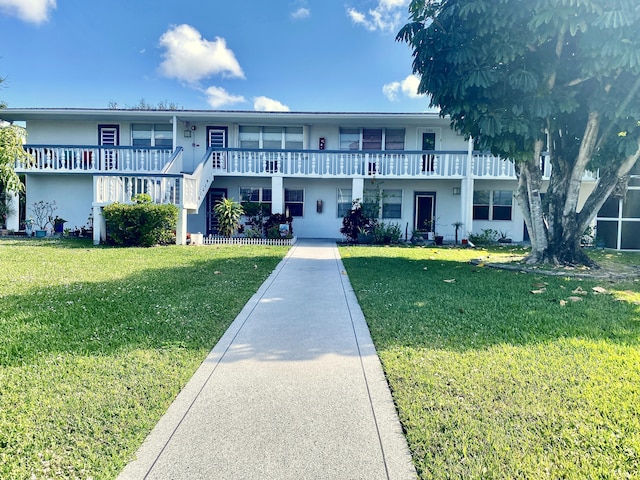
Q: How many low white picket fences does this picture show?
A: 1